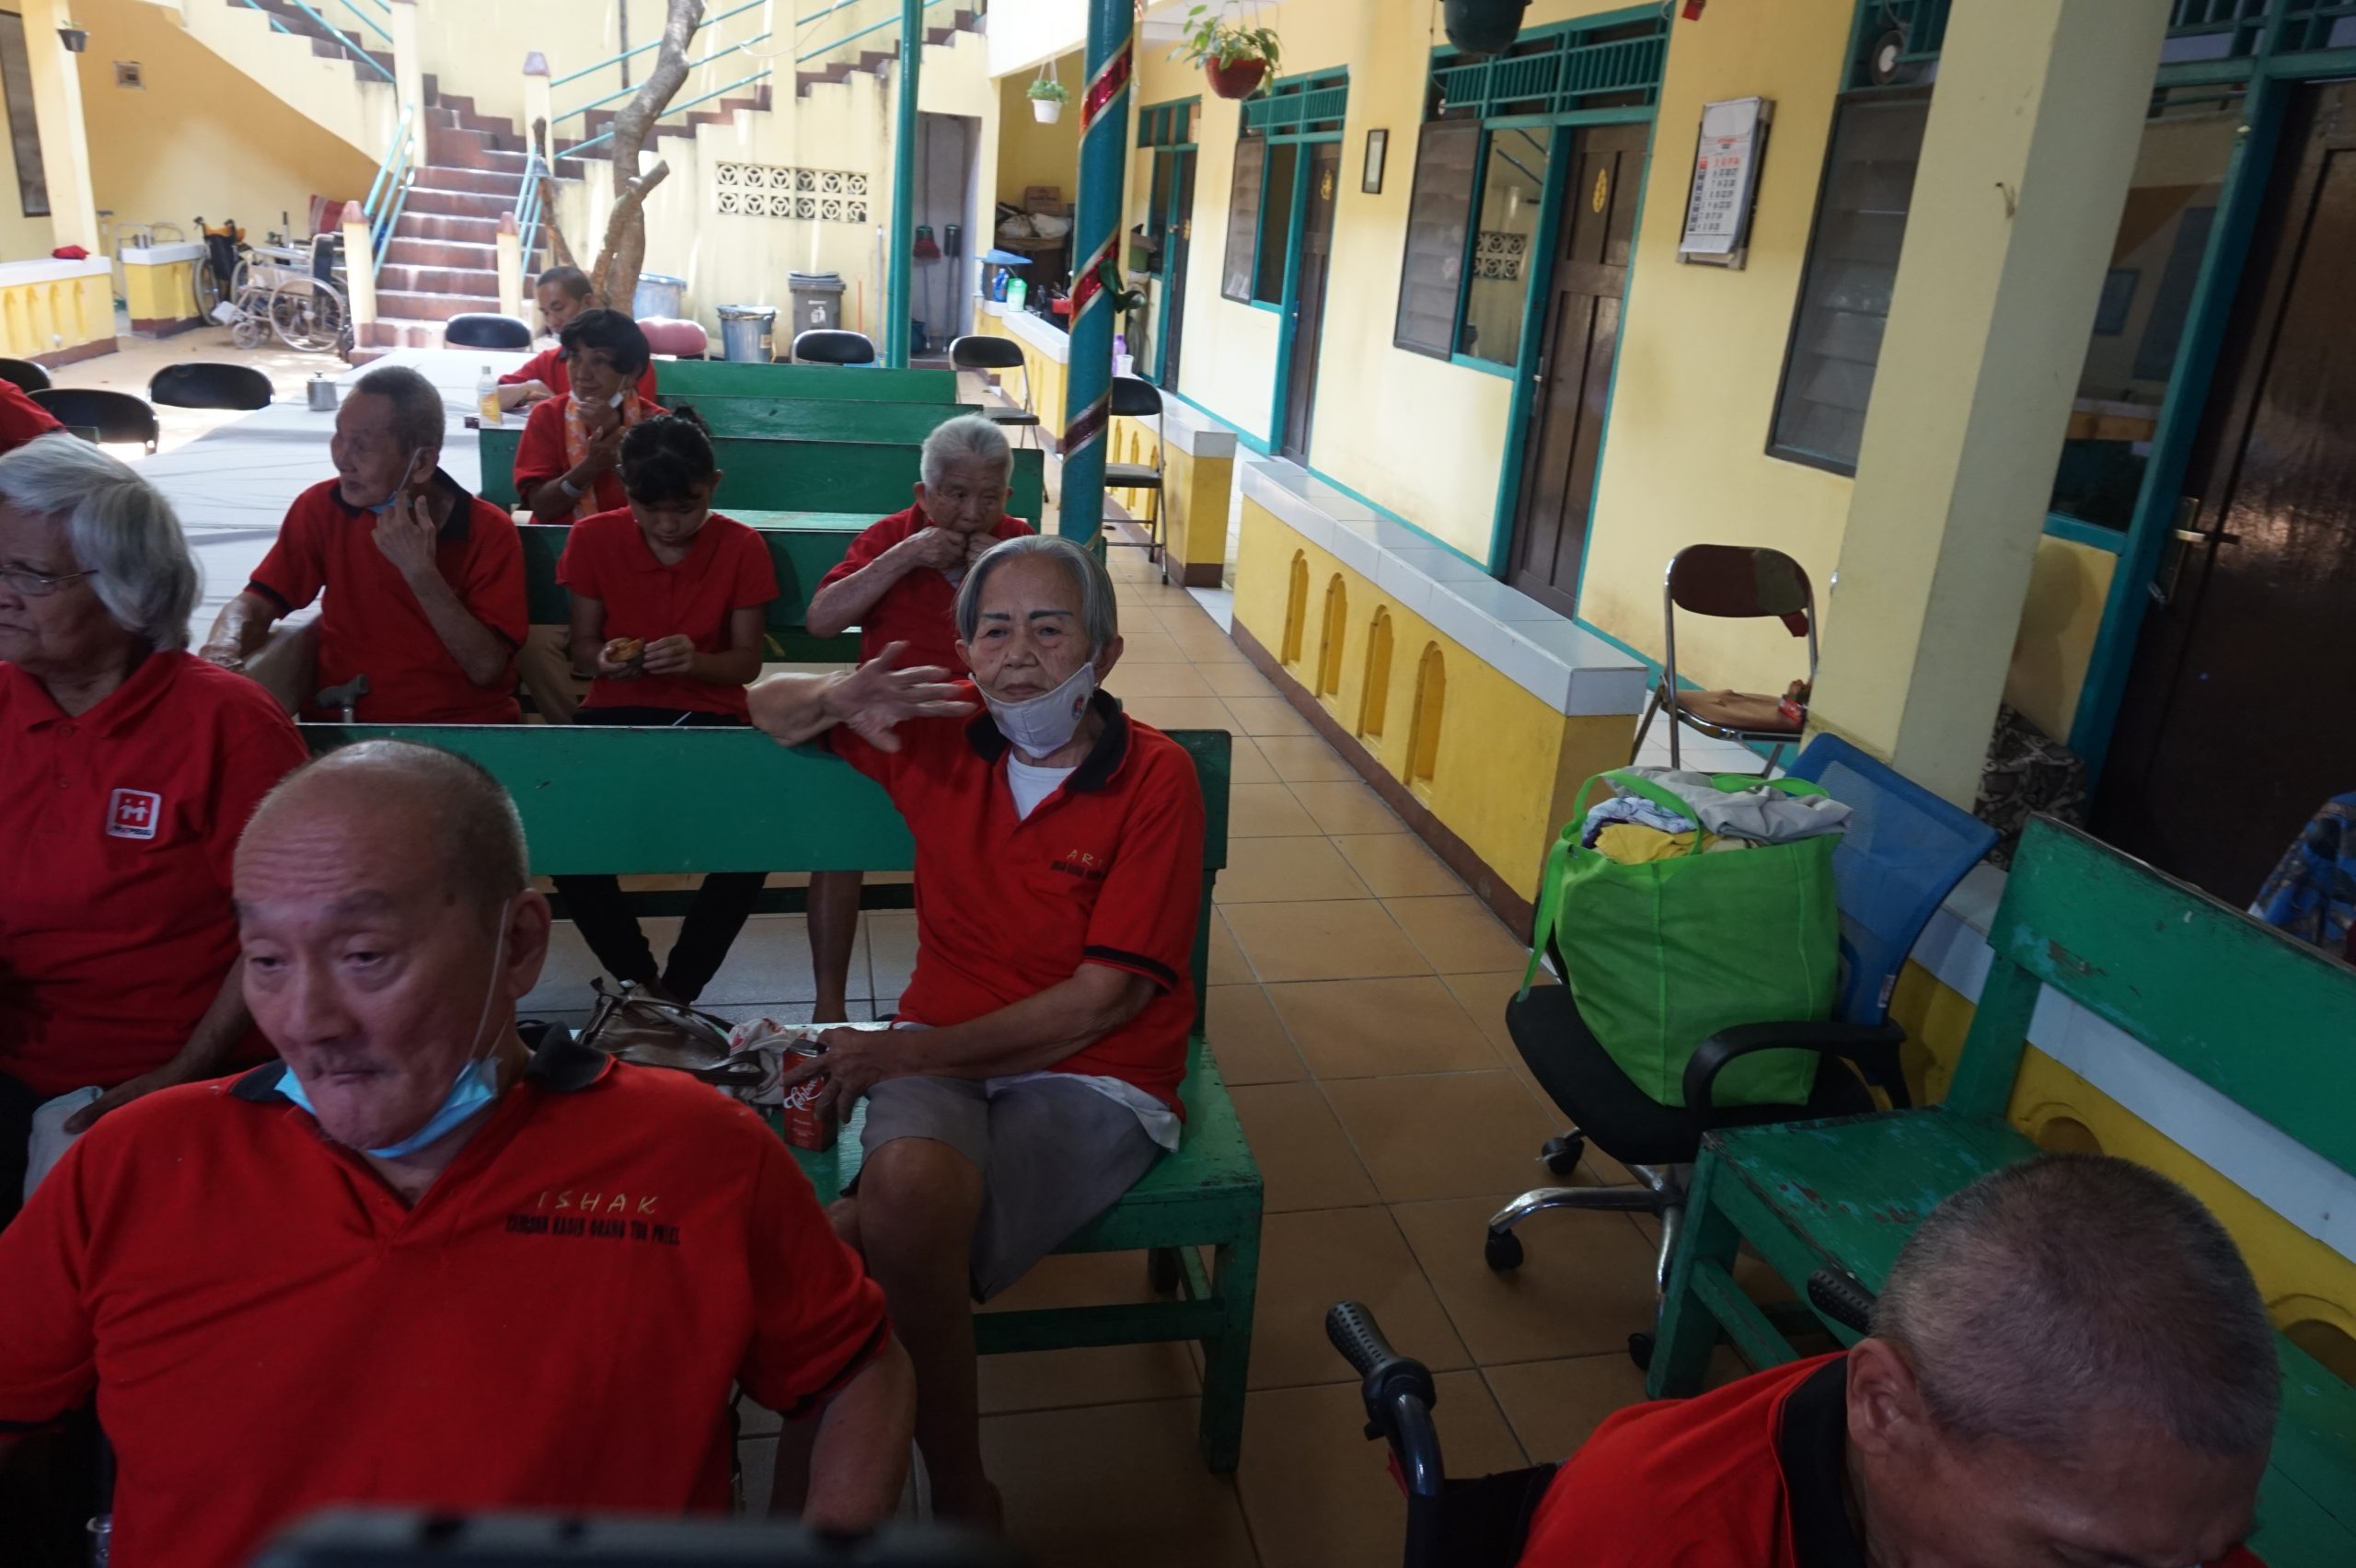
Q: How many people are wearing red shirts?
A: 10